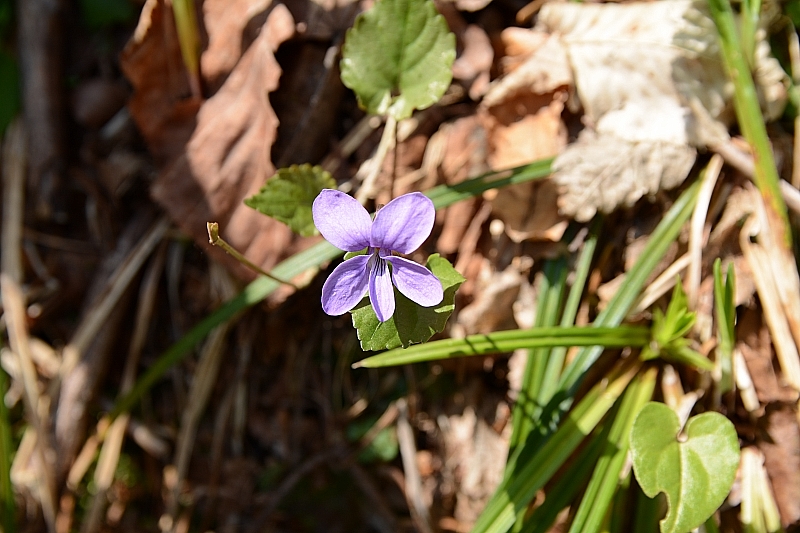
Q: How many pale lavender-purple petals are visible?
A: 5